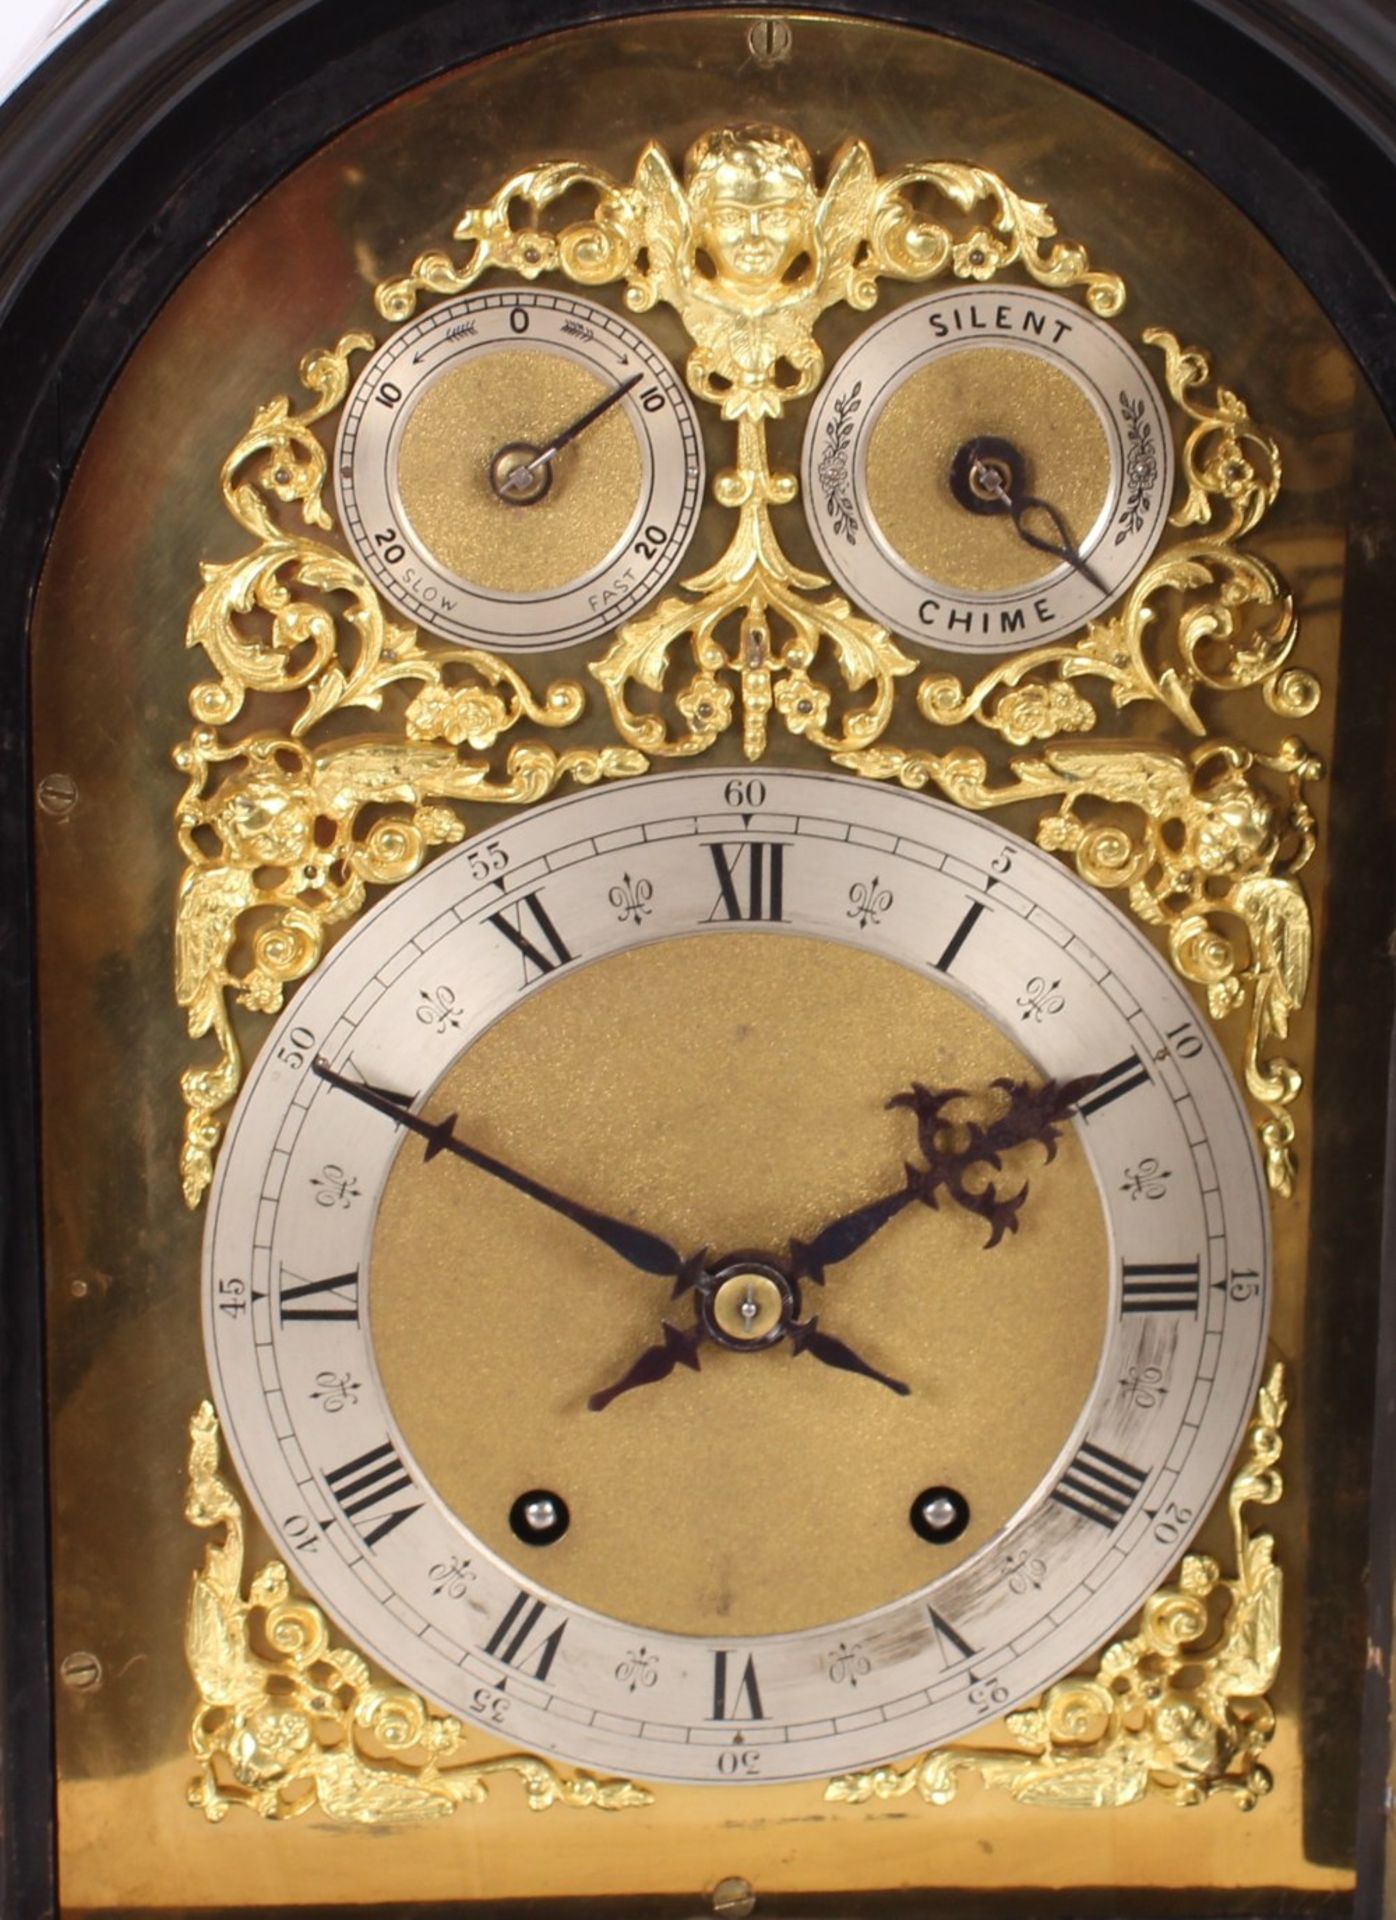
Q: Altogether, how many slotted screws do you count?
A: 4